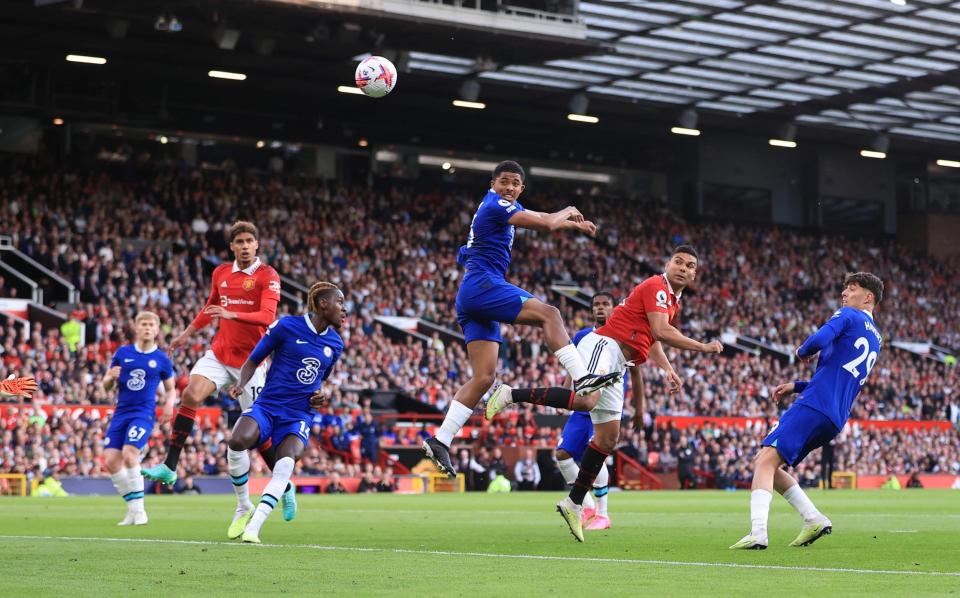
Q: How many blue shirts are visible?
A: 5